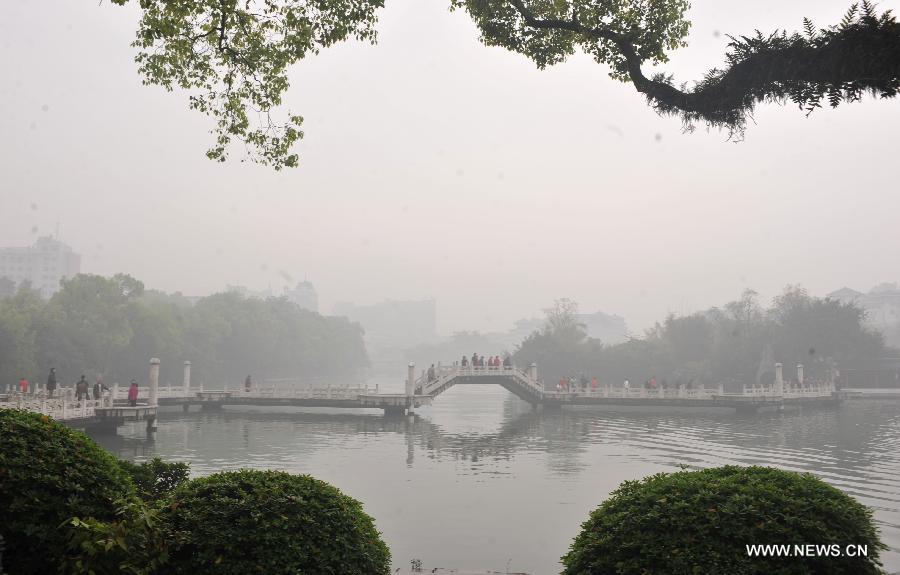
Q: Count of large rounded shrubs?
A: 3